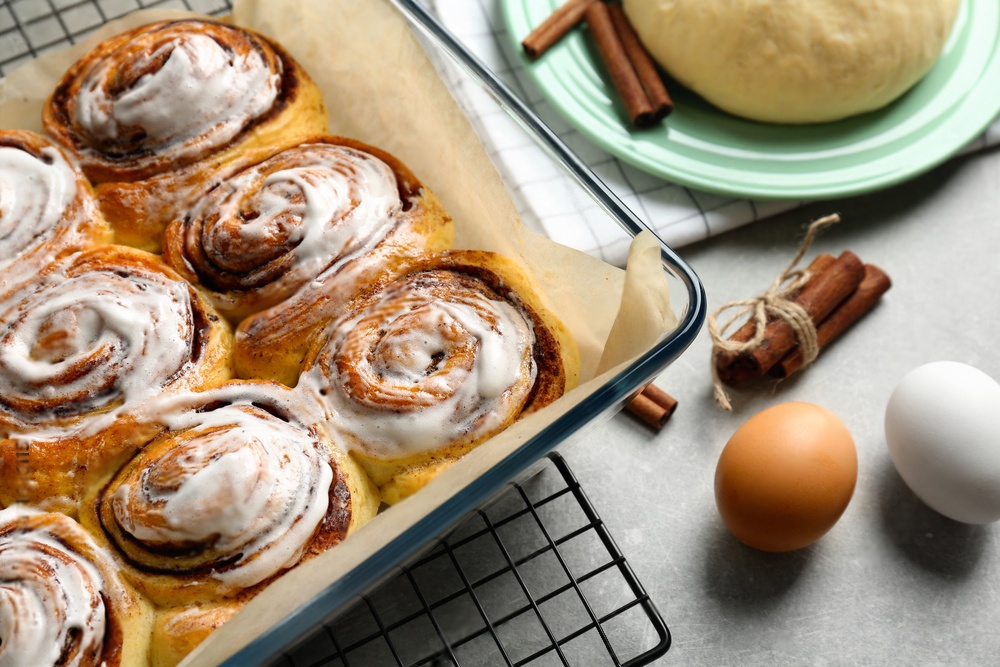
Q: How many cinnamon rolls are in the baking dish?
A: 7